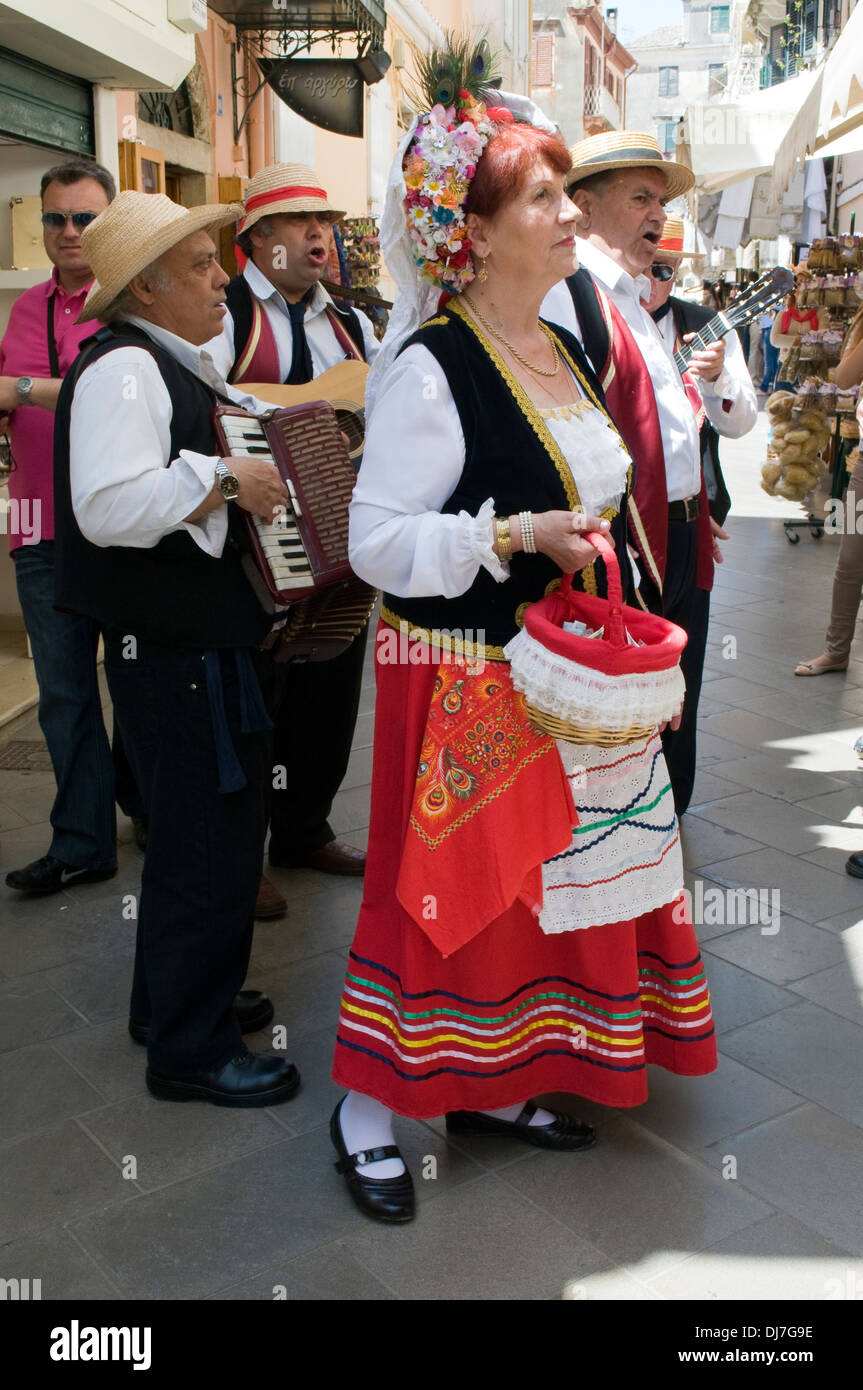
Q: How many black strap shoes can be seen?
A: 2